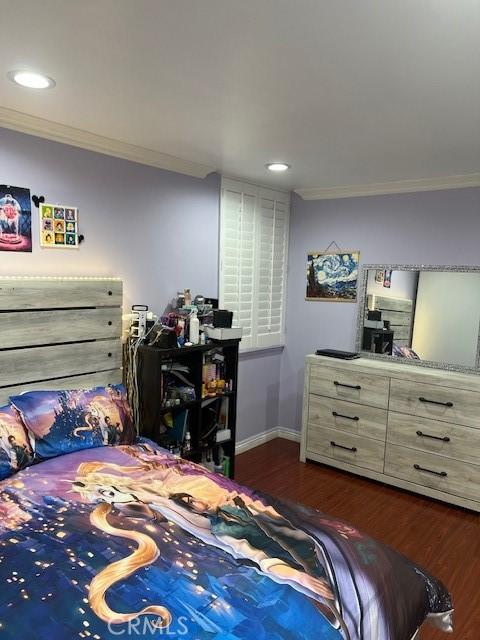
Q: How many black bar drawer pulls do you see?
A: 6